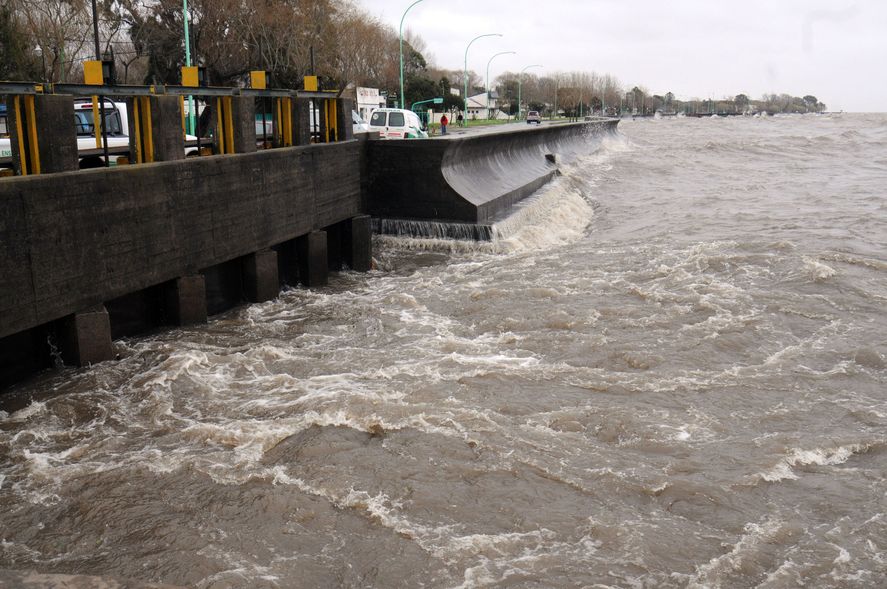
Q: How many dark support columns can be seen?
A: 5